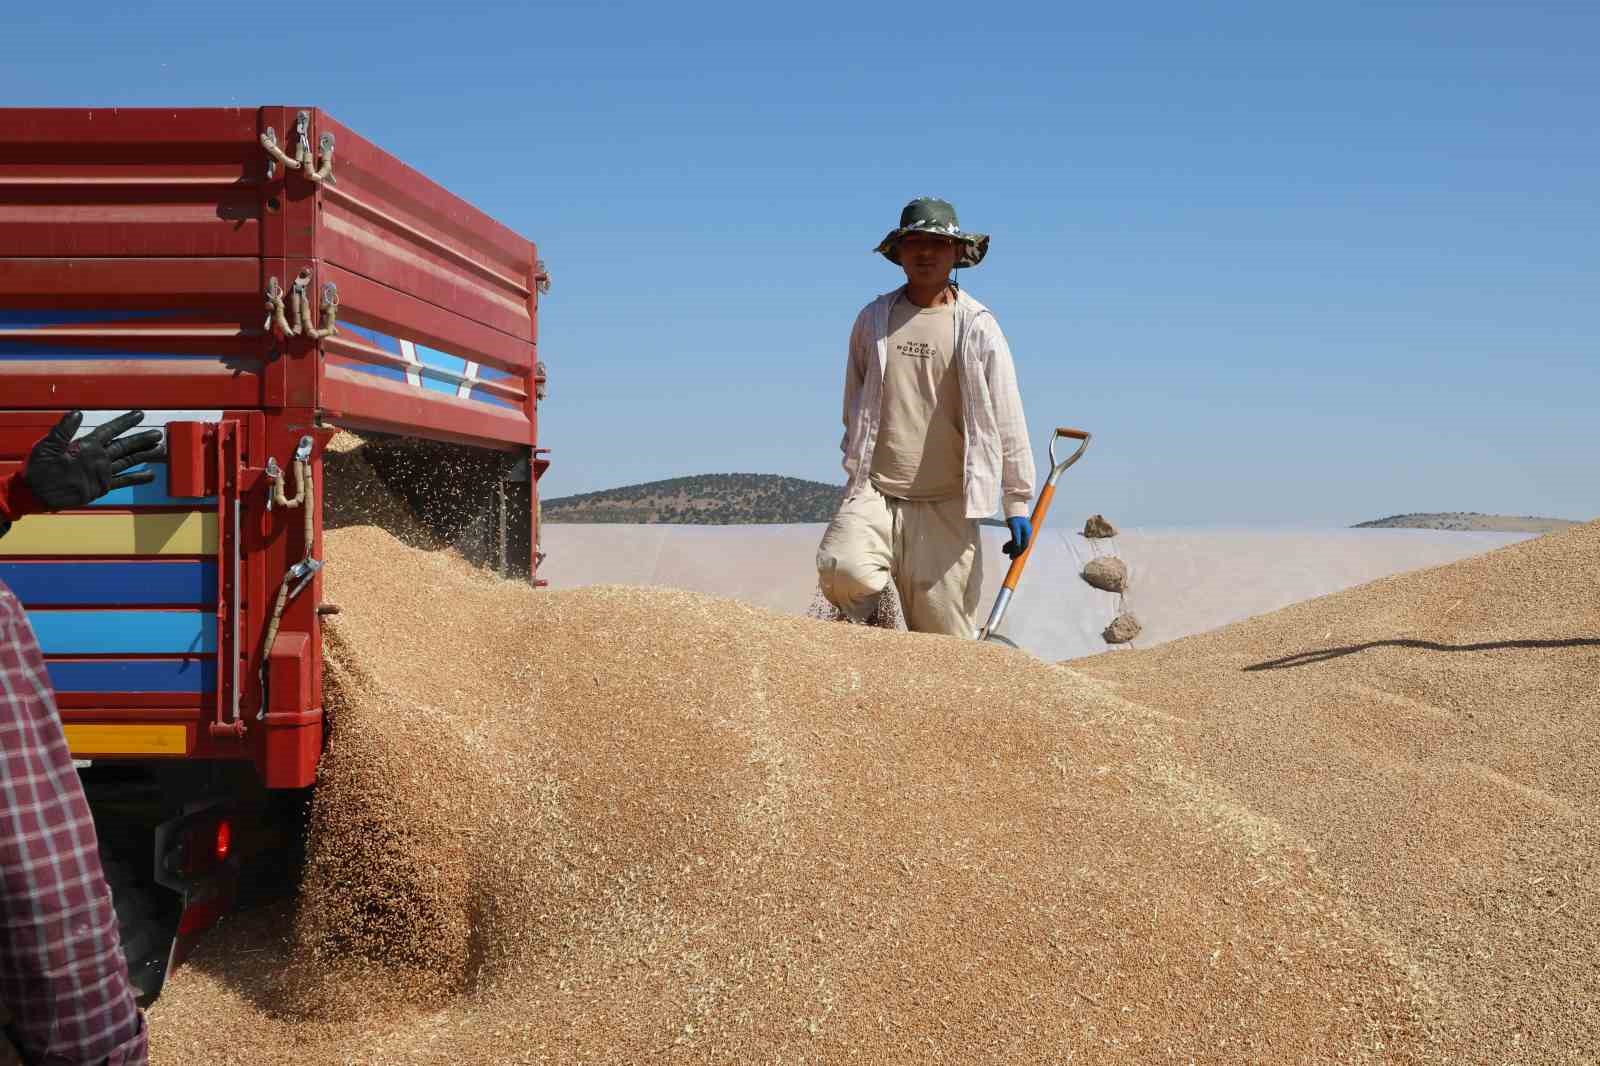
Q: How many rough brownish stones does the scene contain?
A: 3